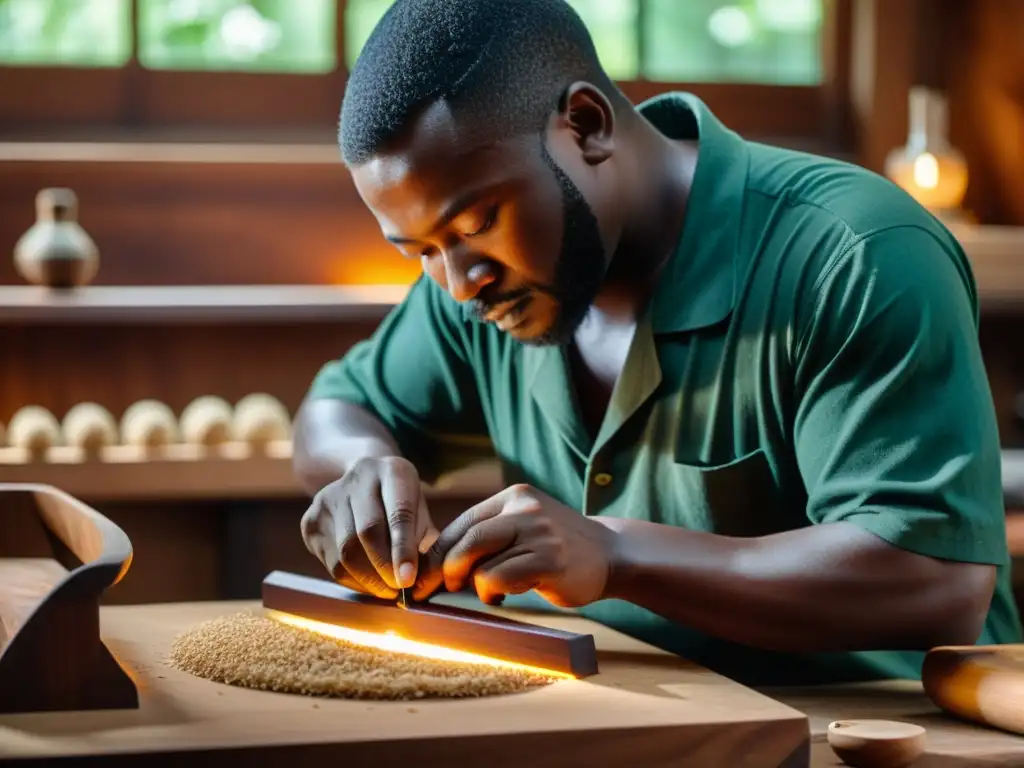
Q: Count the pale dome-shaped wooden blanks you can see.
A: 5